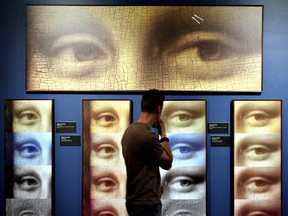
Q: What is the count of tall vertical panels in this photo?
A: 4